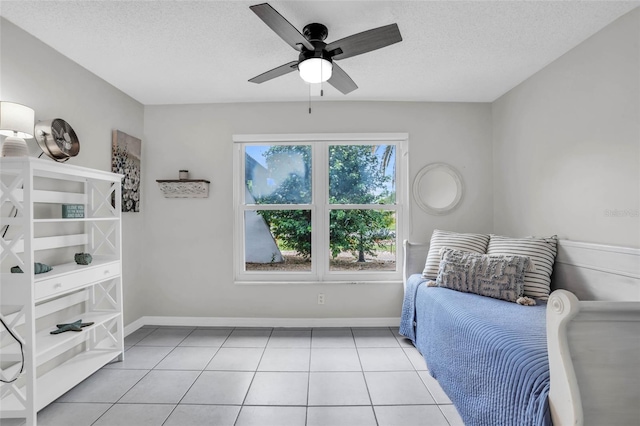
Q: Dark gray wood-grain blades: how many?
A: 4